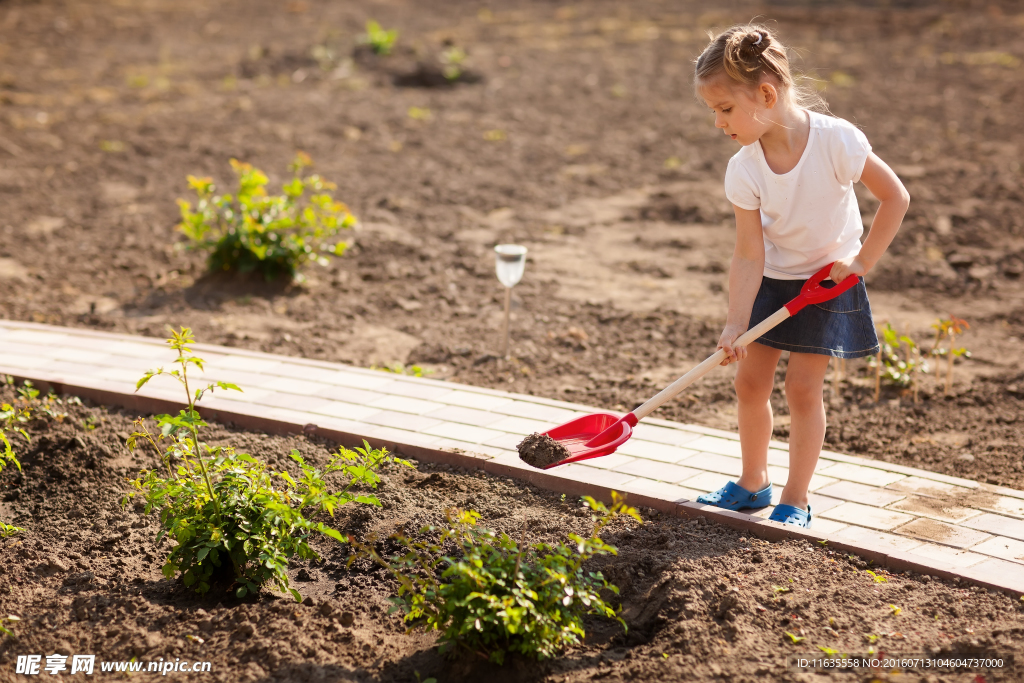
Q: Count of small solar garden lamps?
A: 1